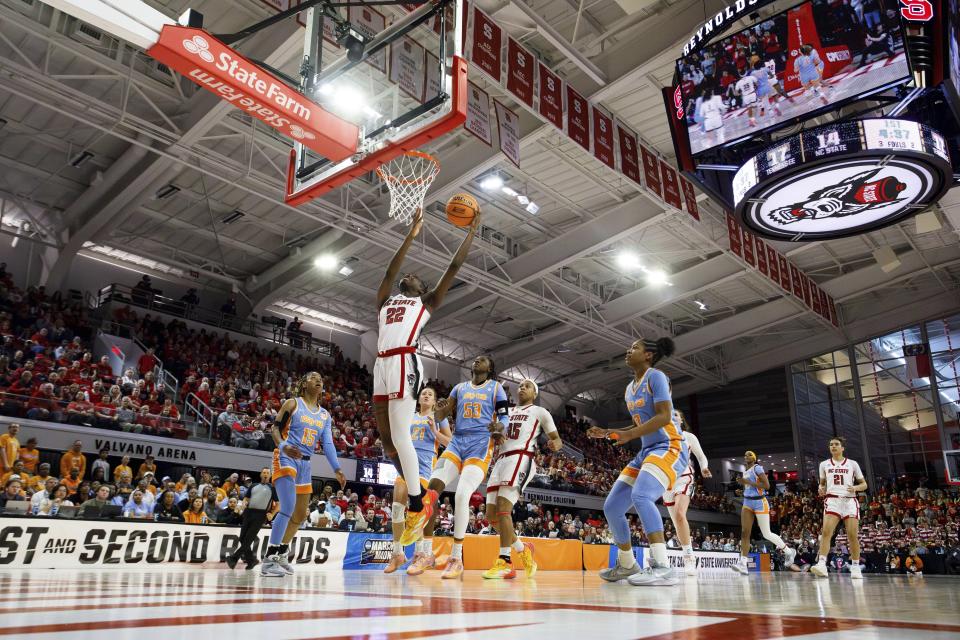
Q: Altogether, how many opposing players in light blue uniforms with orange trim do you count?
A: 5